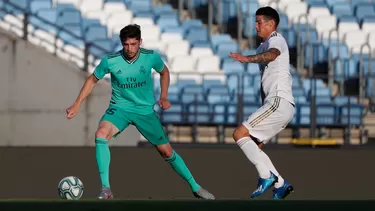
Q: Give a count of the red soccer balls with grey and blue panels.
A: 0